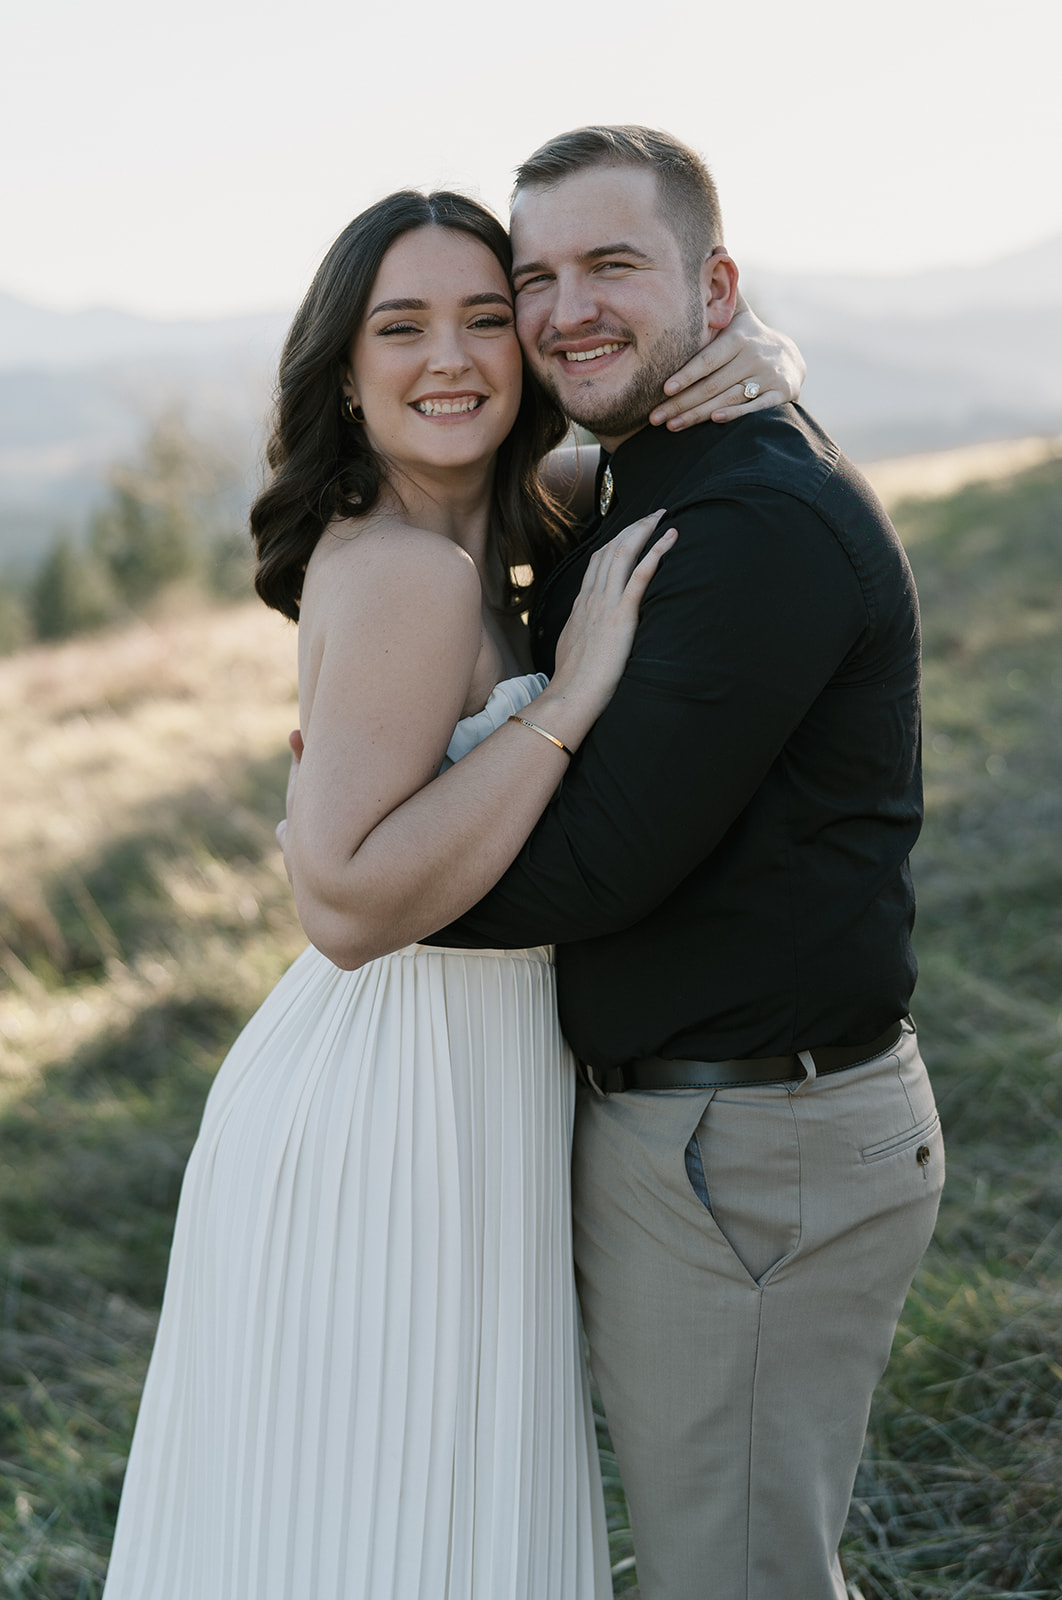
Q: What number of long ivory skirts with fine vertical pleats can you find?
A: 1